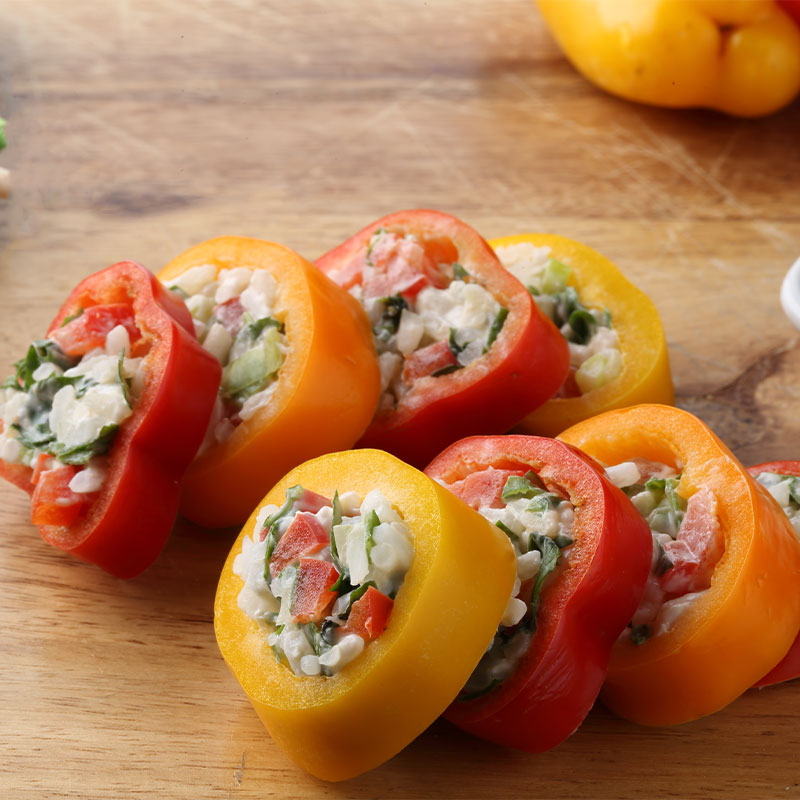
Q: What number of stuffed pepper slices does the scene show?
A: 8